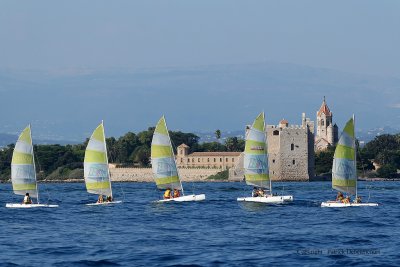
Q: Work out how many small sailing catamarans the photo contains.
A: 5